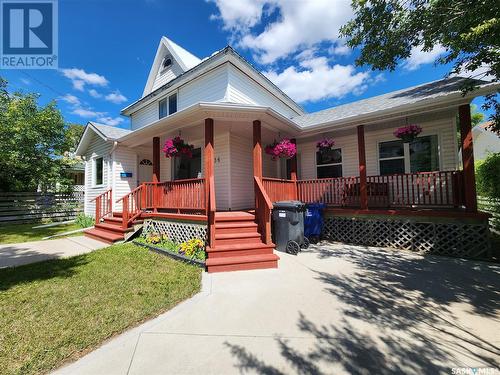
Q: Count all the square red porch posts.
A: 6